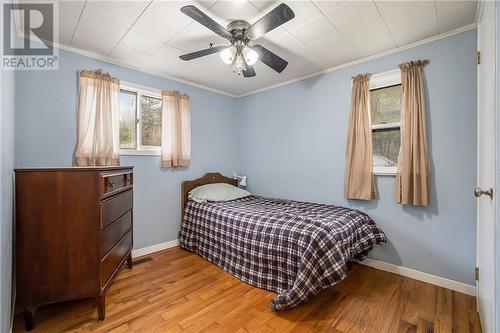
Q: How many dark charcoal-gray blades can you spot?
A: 5